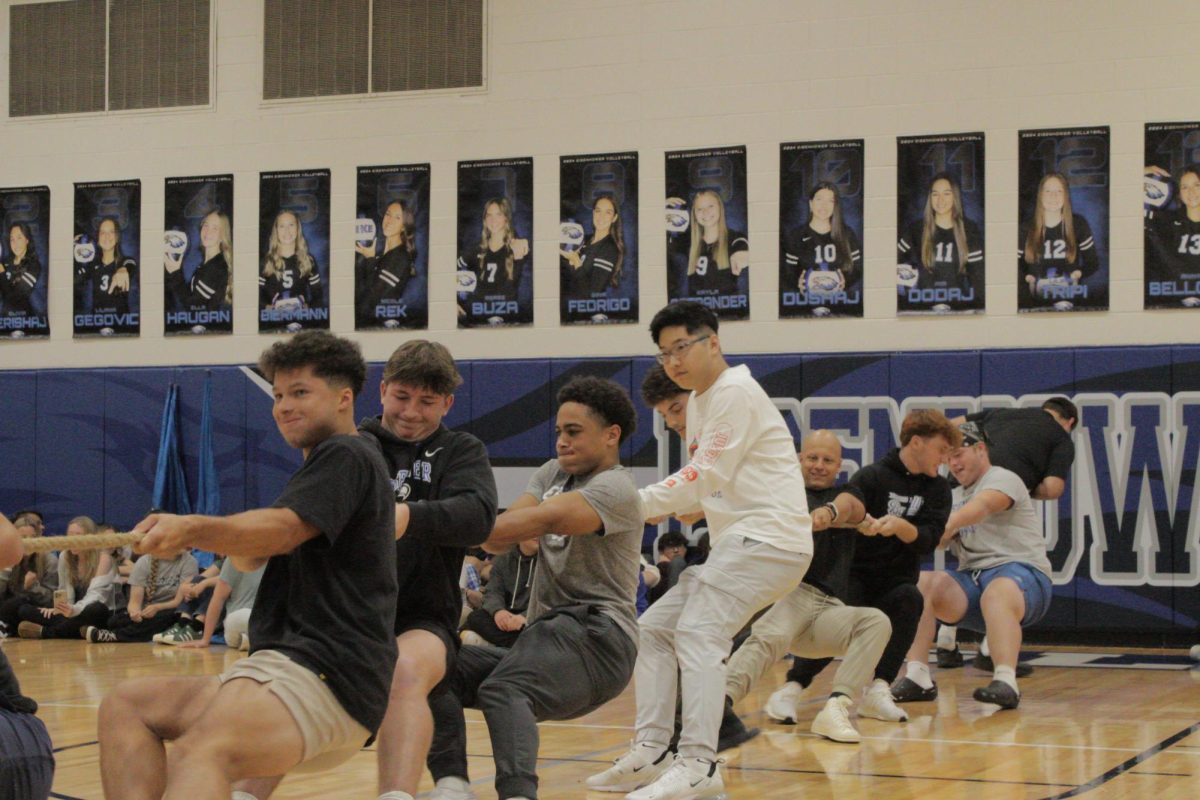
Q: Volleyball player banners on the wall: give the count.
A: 12